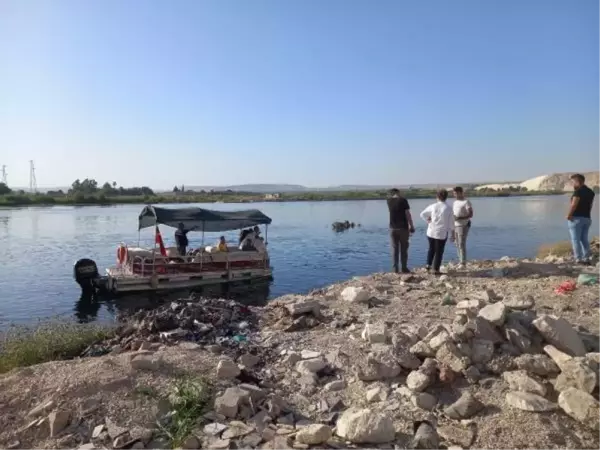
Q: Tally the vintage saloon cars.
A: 0